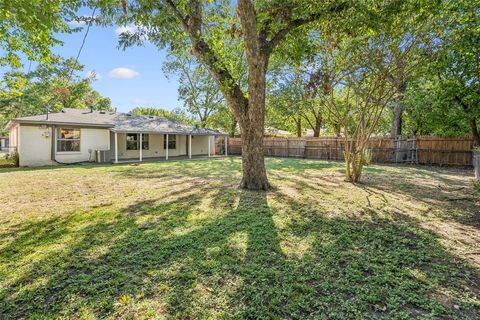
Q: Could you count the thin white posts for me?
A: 6